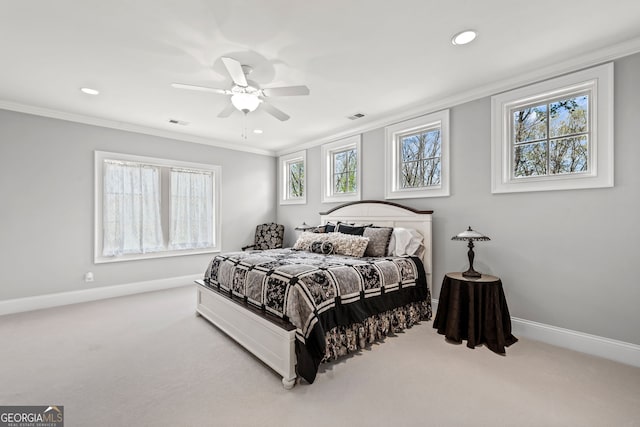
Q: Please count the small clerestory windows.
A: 4